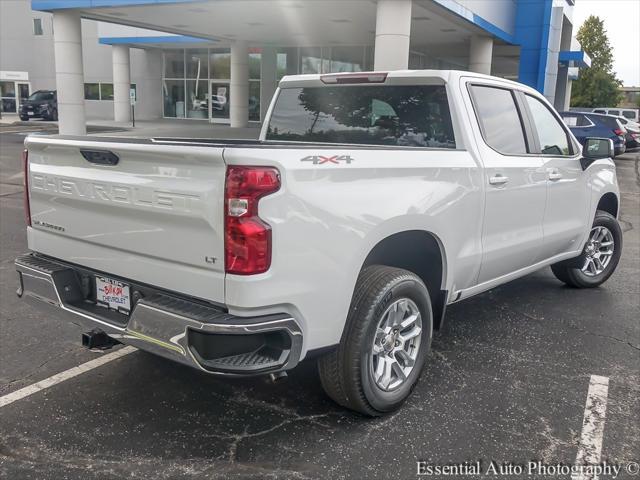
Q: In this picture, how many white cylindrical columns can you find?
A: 5